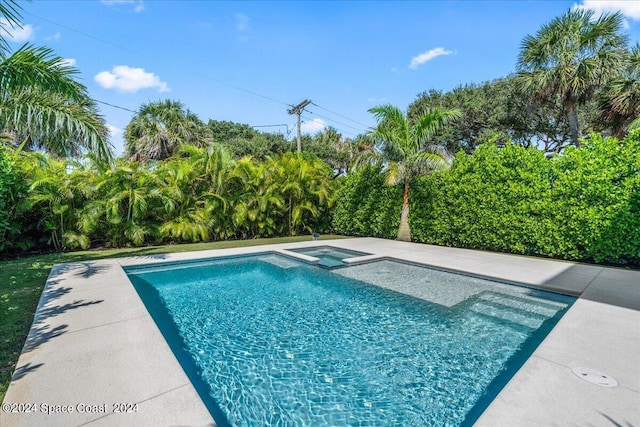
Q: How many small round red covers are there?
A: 0